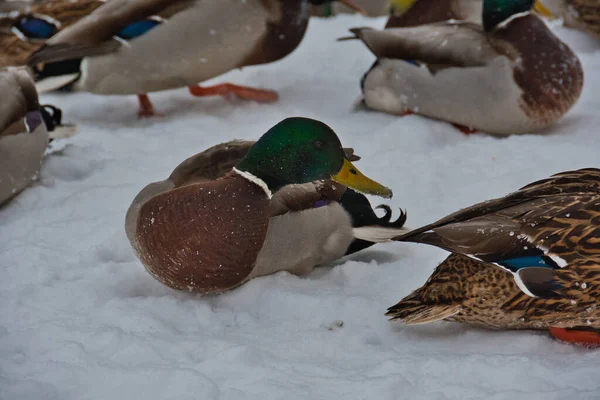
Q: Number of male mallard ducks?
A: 5